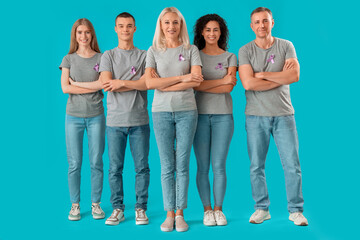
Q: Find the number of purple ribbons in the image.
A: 5